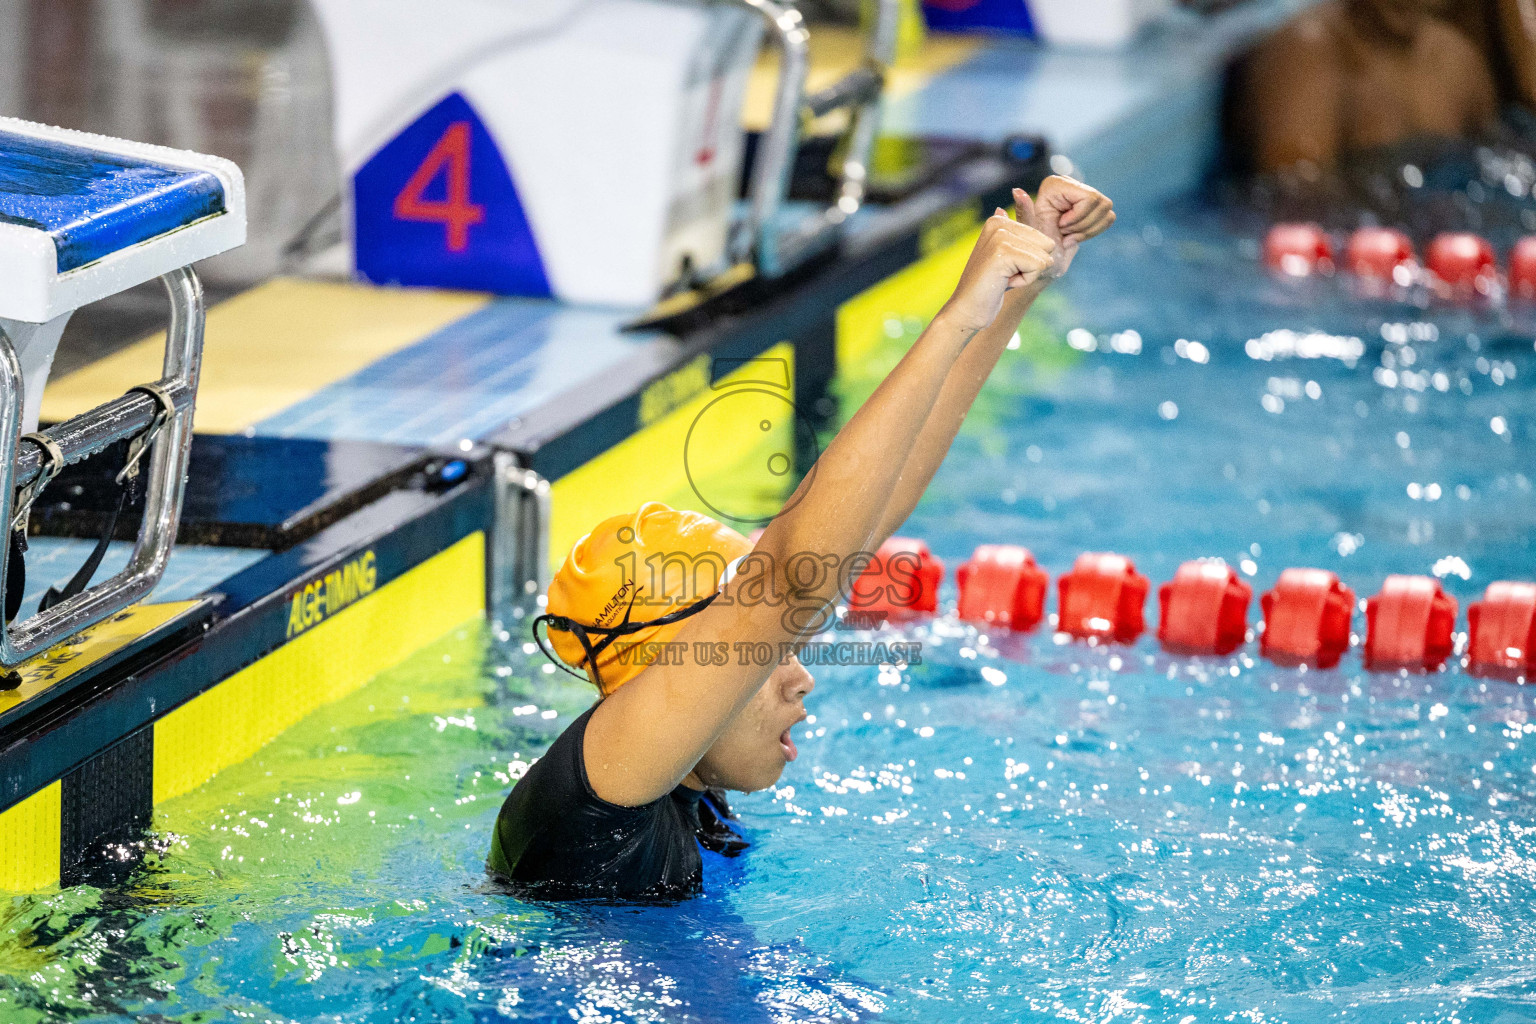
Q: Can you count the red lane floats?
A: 11